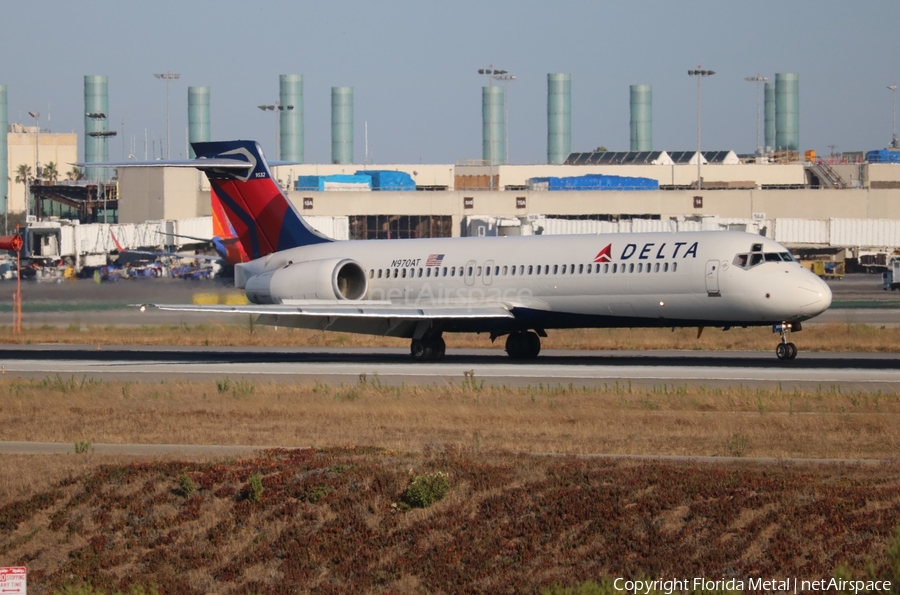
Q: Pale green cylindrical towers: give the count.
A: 10